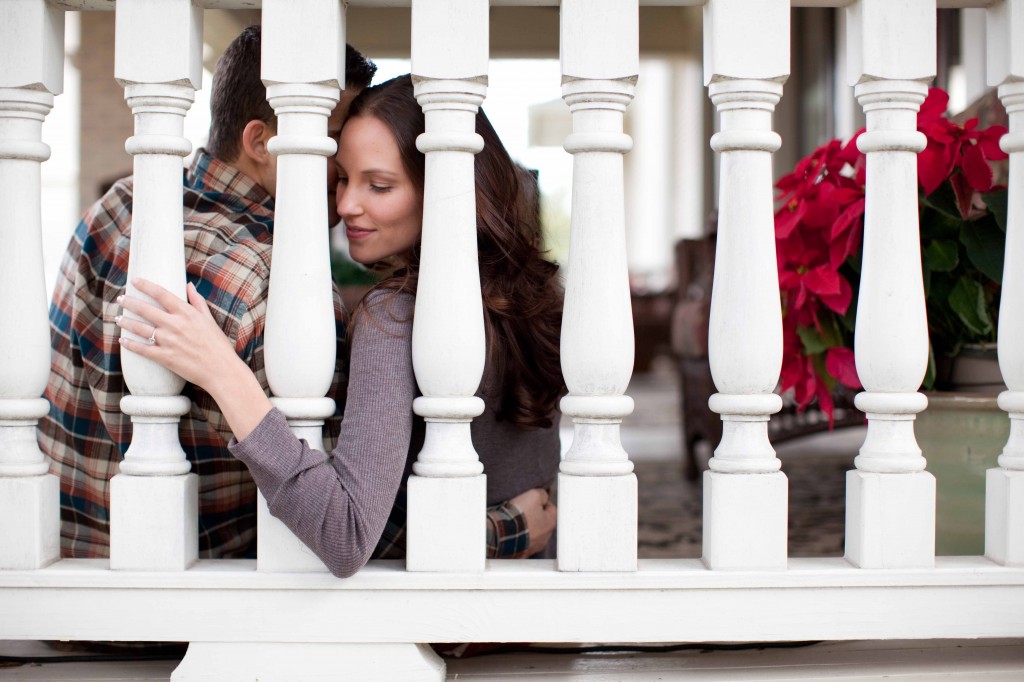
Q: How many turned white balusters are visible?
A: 8